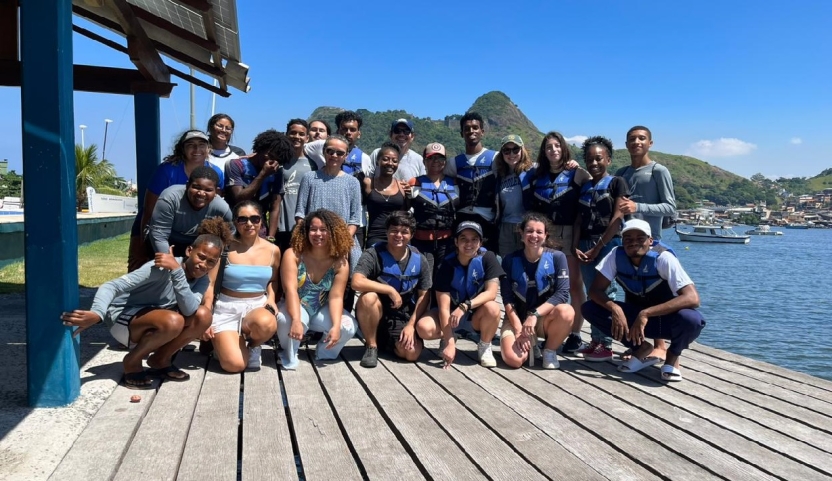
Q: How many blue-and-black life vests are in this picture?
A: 11